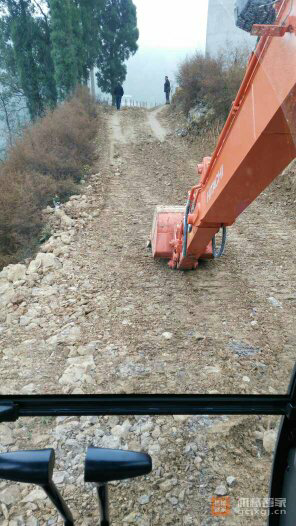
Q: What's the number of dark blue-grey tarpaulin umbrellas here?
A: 0